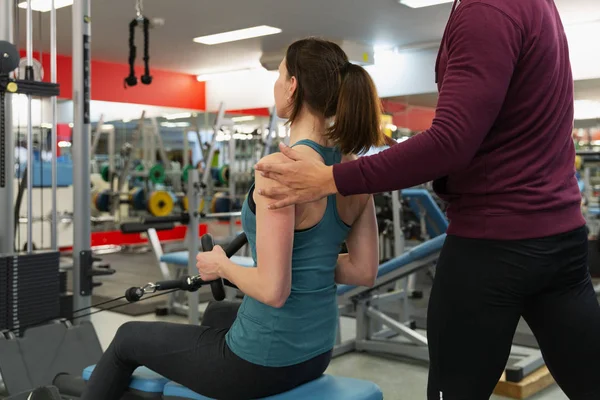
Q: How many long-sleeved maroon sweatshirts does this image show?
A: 1